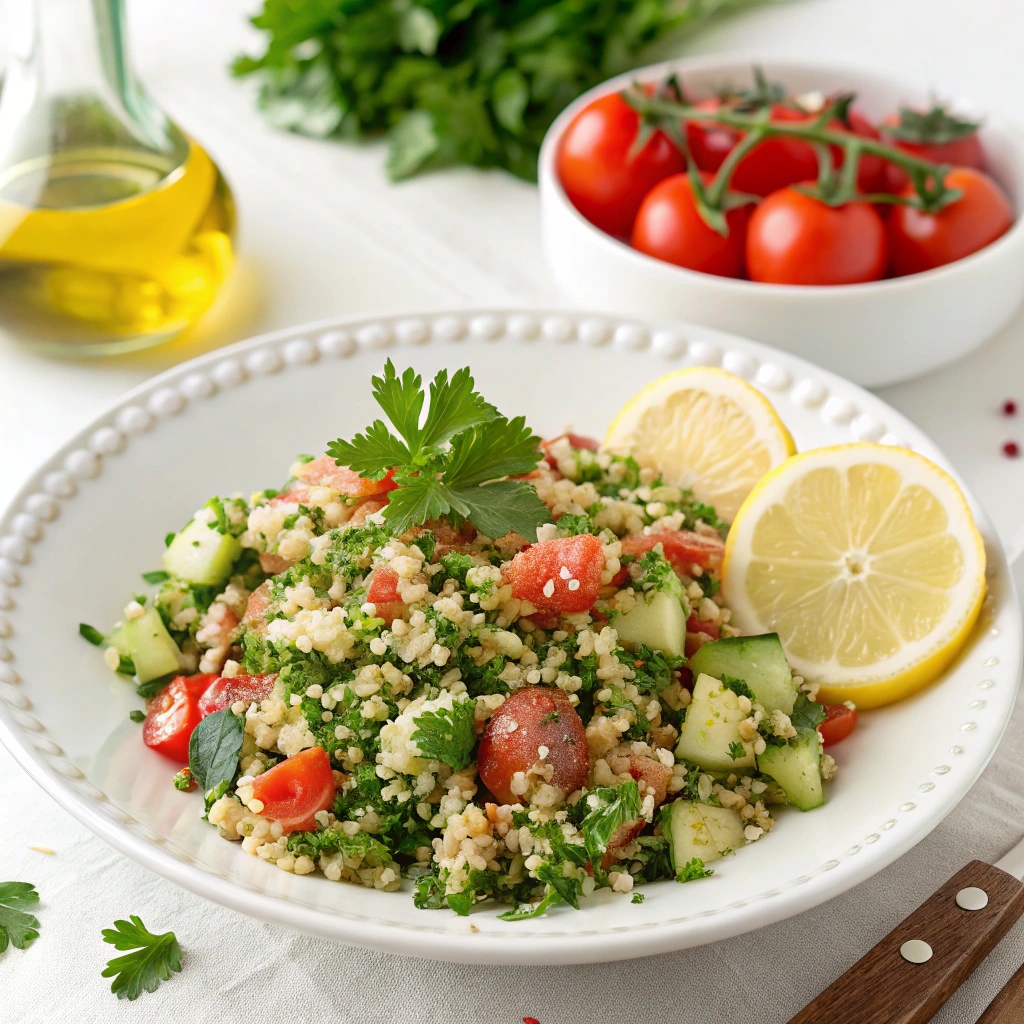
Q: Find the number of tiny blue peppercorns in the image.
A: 0